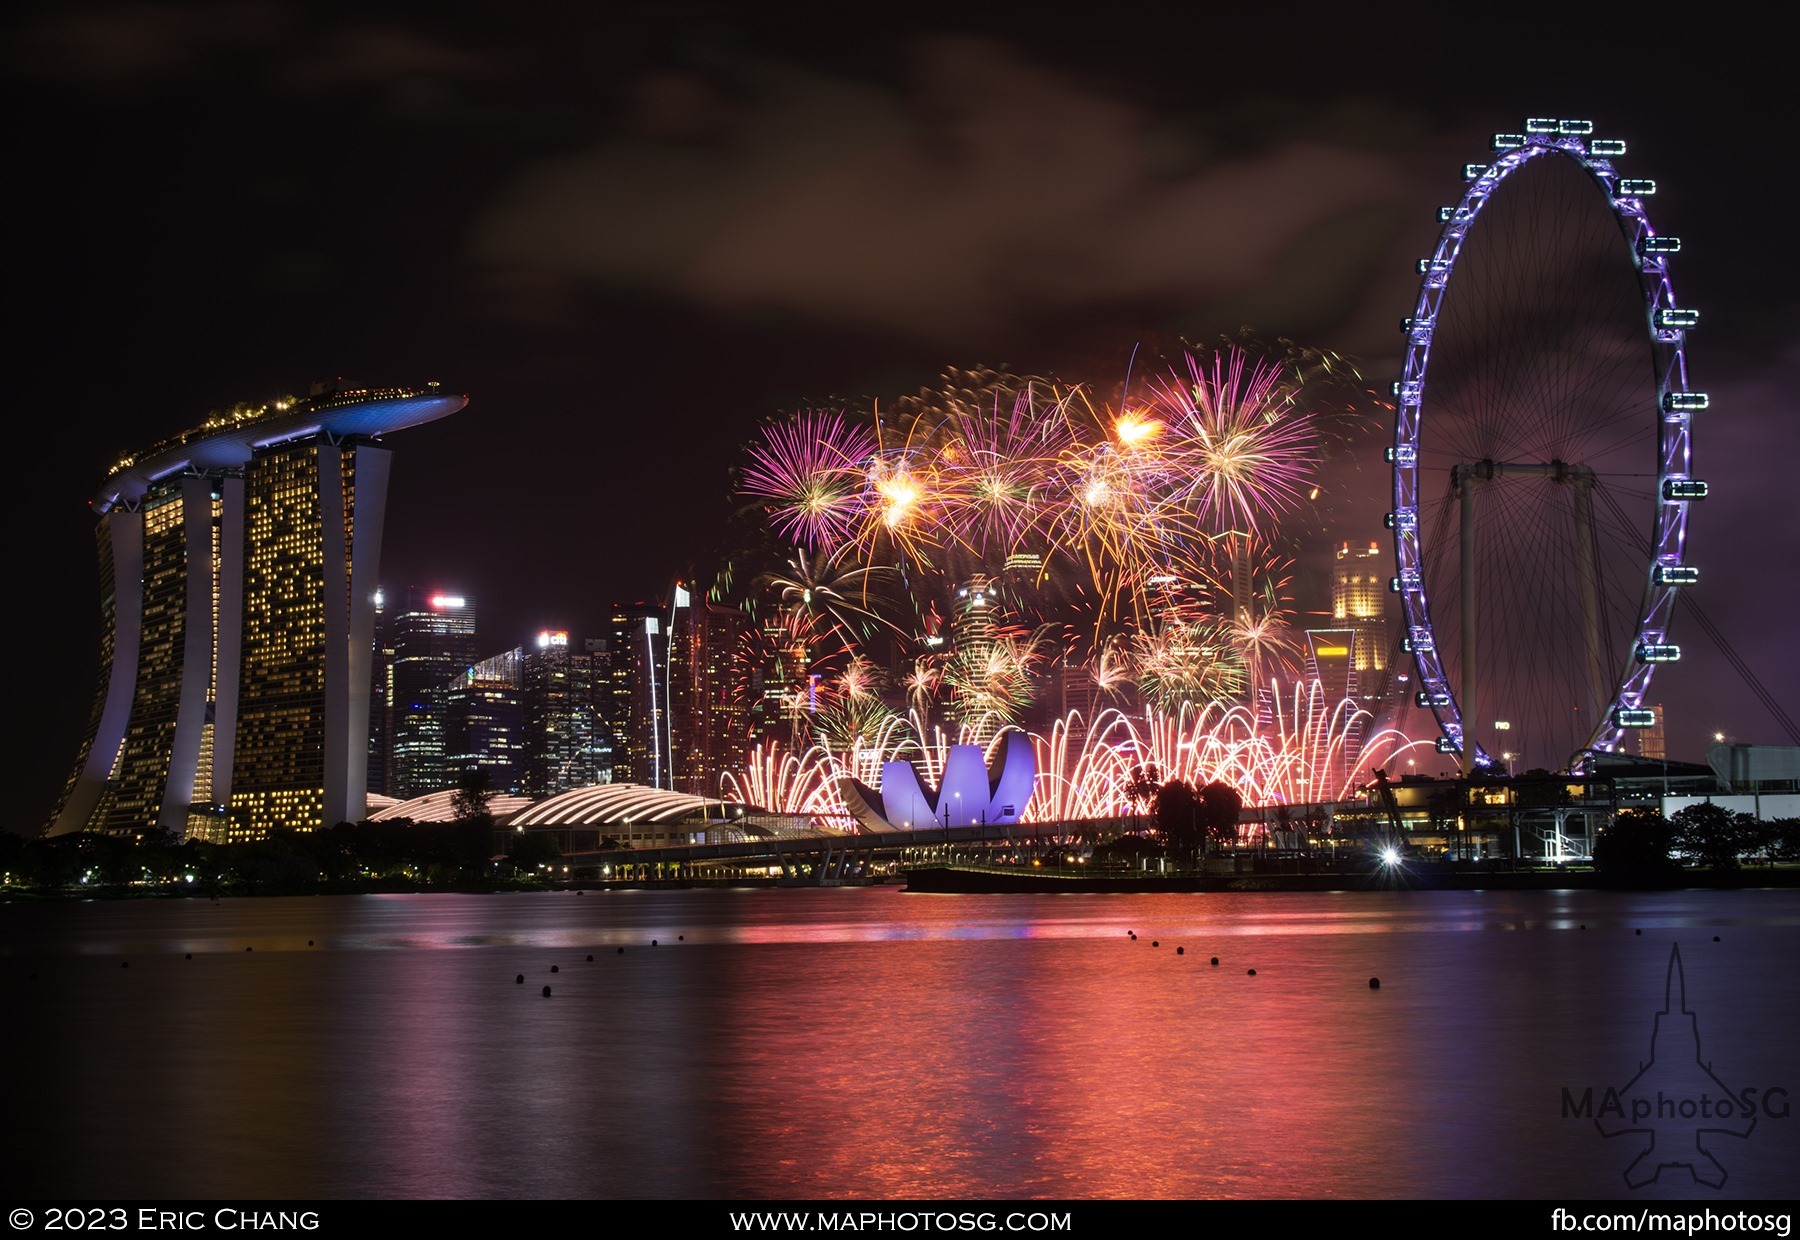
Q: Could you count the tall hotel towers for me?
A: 3